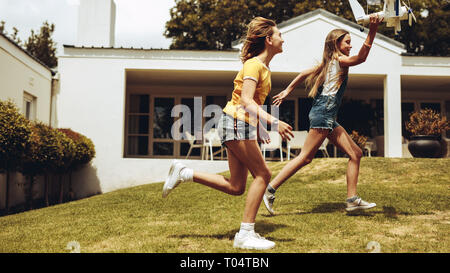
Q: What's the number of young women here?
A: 2